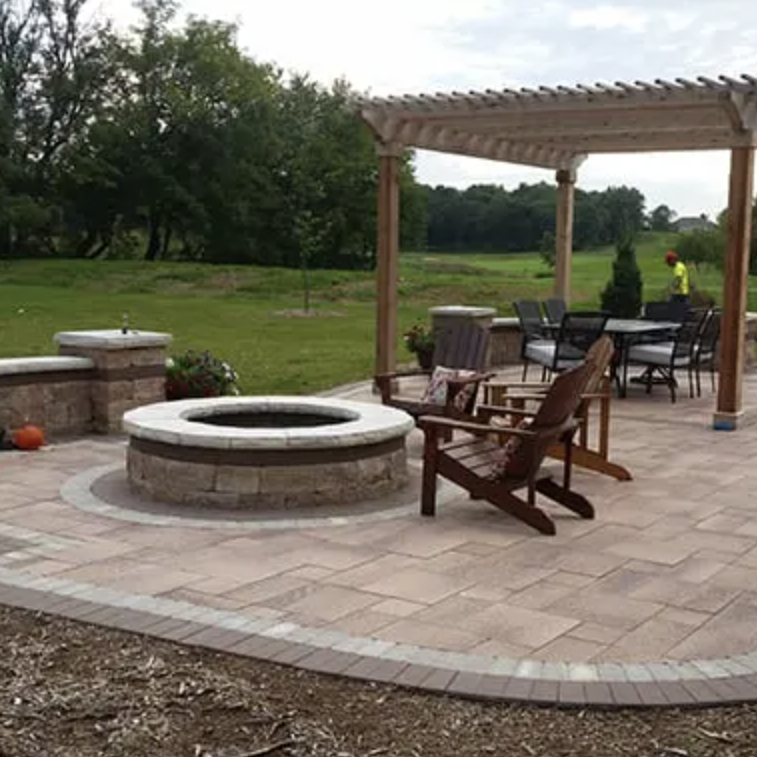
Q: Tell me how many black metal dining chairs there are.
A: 6